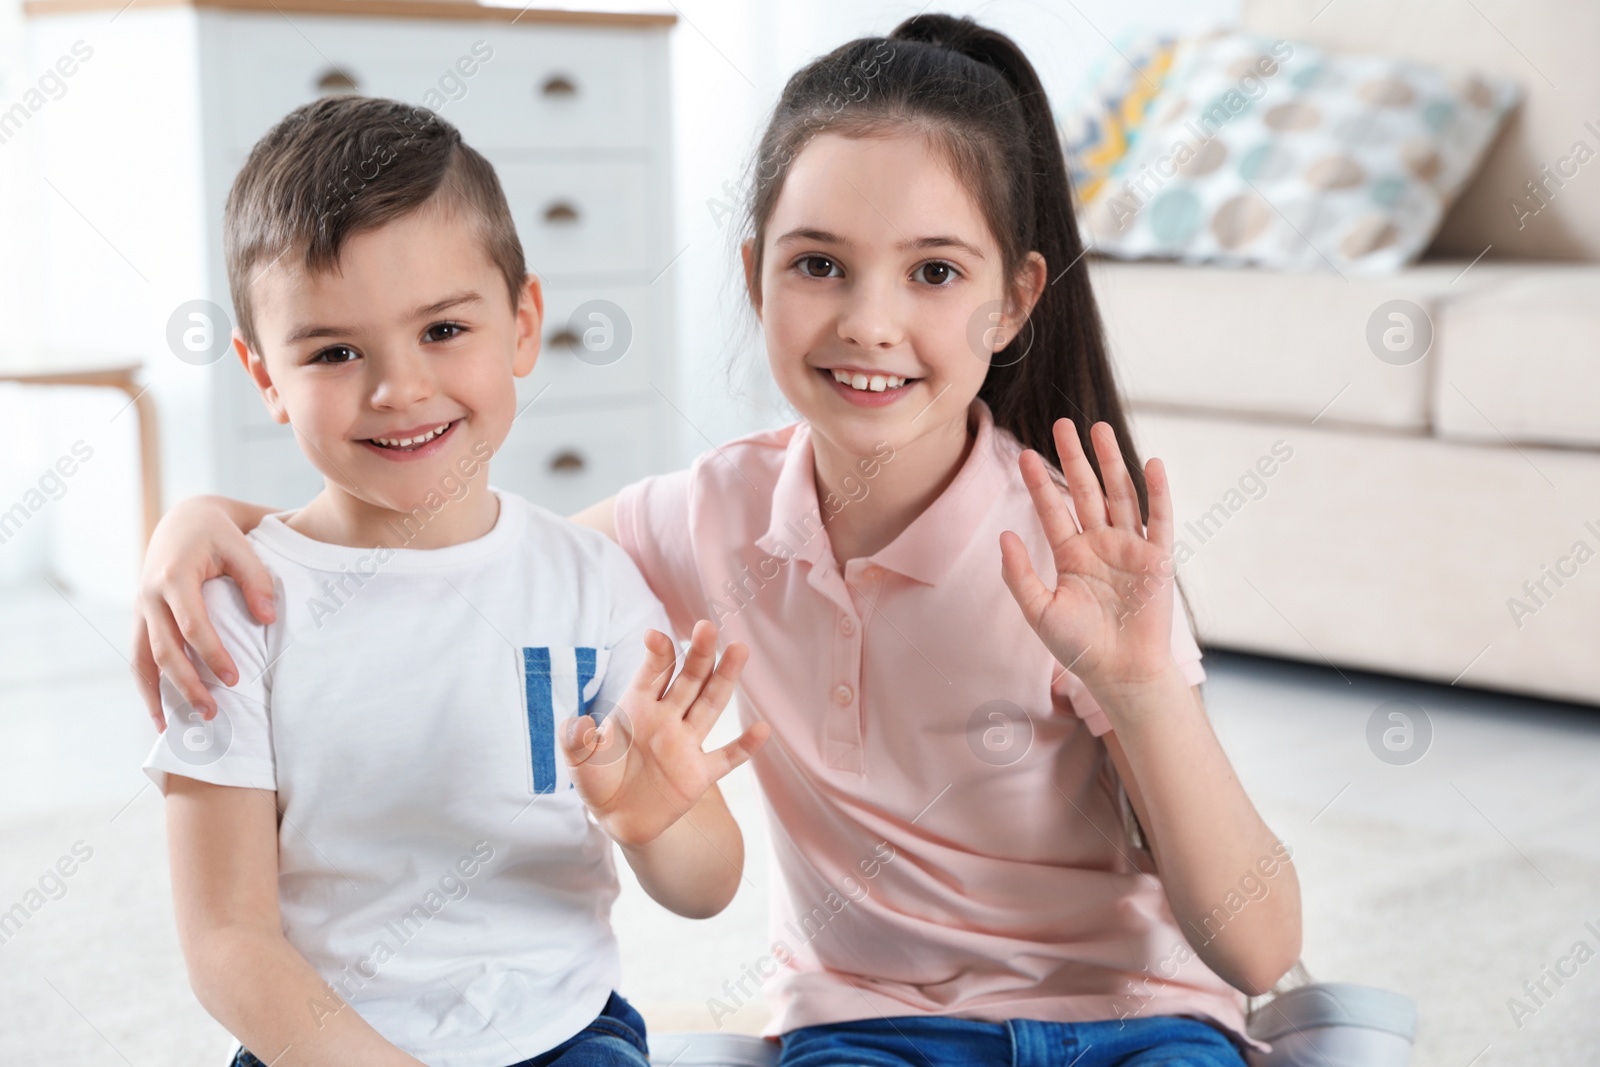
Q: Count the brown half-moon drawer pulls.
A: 5